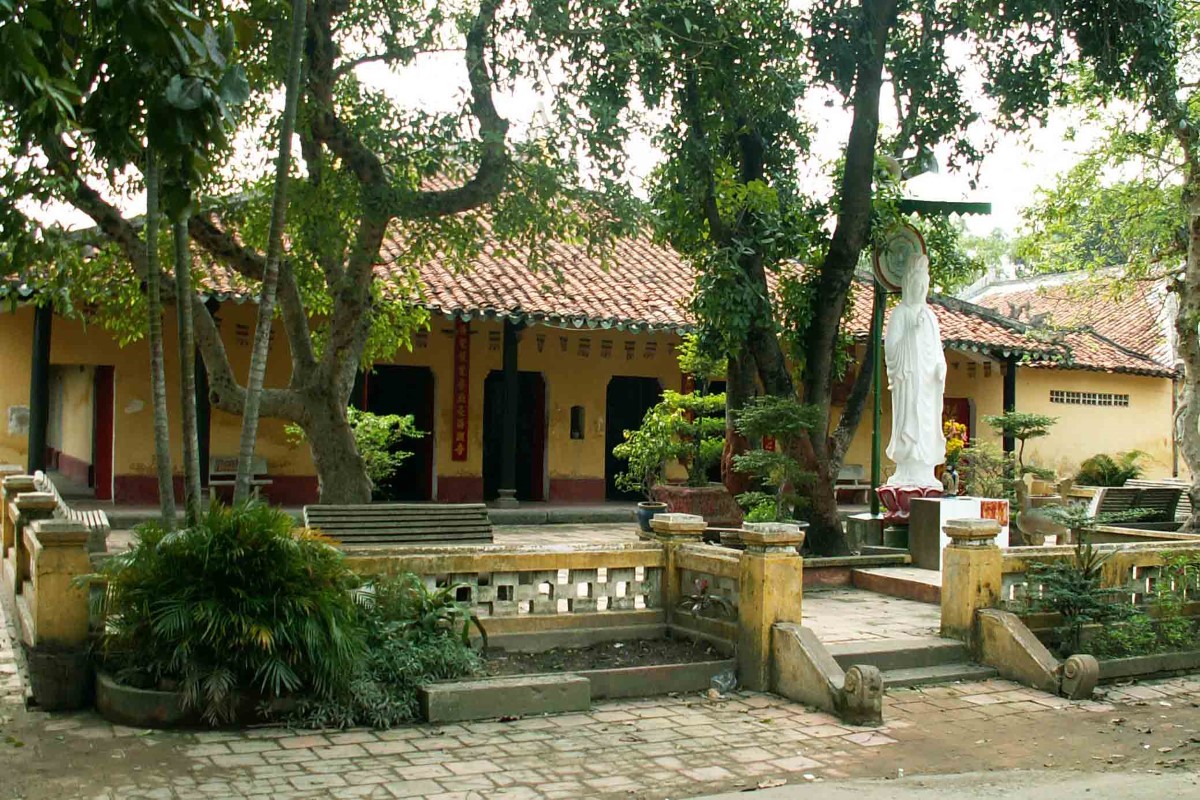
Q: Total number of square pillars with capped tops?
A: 7